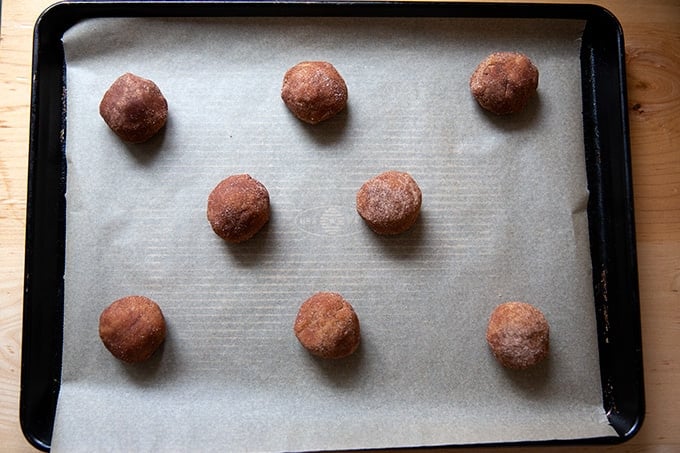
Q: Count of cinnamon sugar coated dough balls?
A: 8